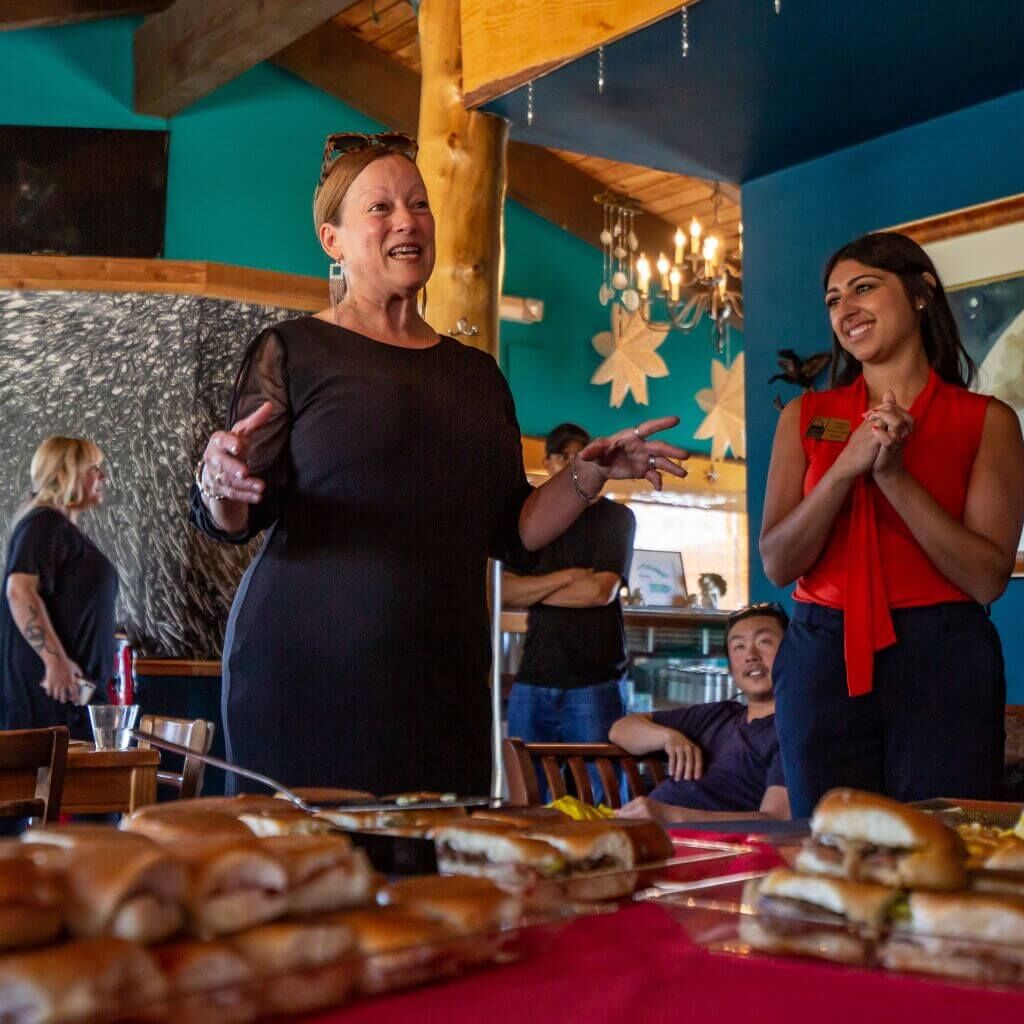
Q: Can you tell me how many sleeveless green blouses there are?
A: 0